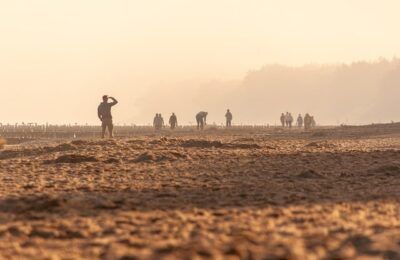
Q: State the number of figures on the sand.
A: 12